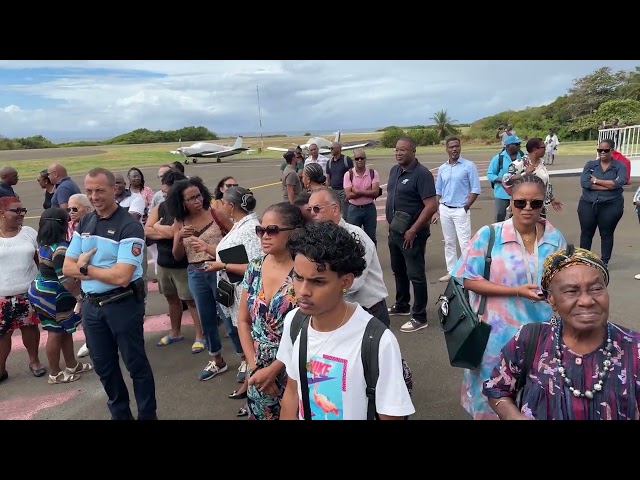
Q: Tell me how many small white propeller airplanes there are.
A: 2